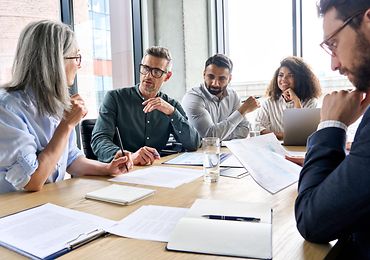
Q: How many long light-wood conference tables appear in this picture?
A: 1